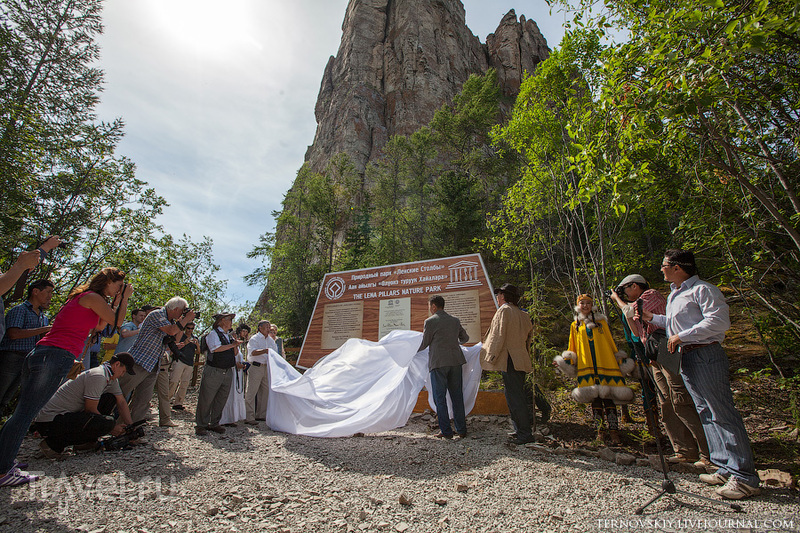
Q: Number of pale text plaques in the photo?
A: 3